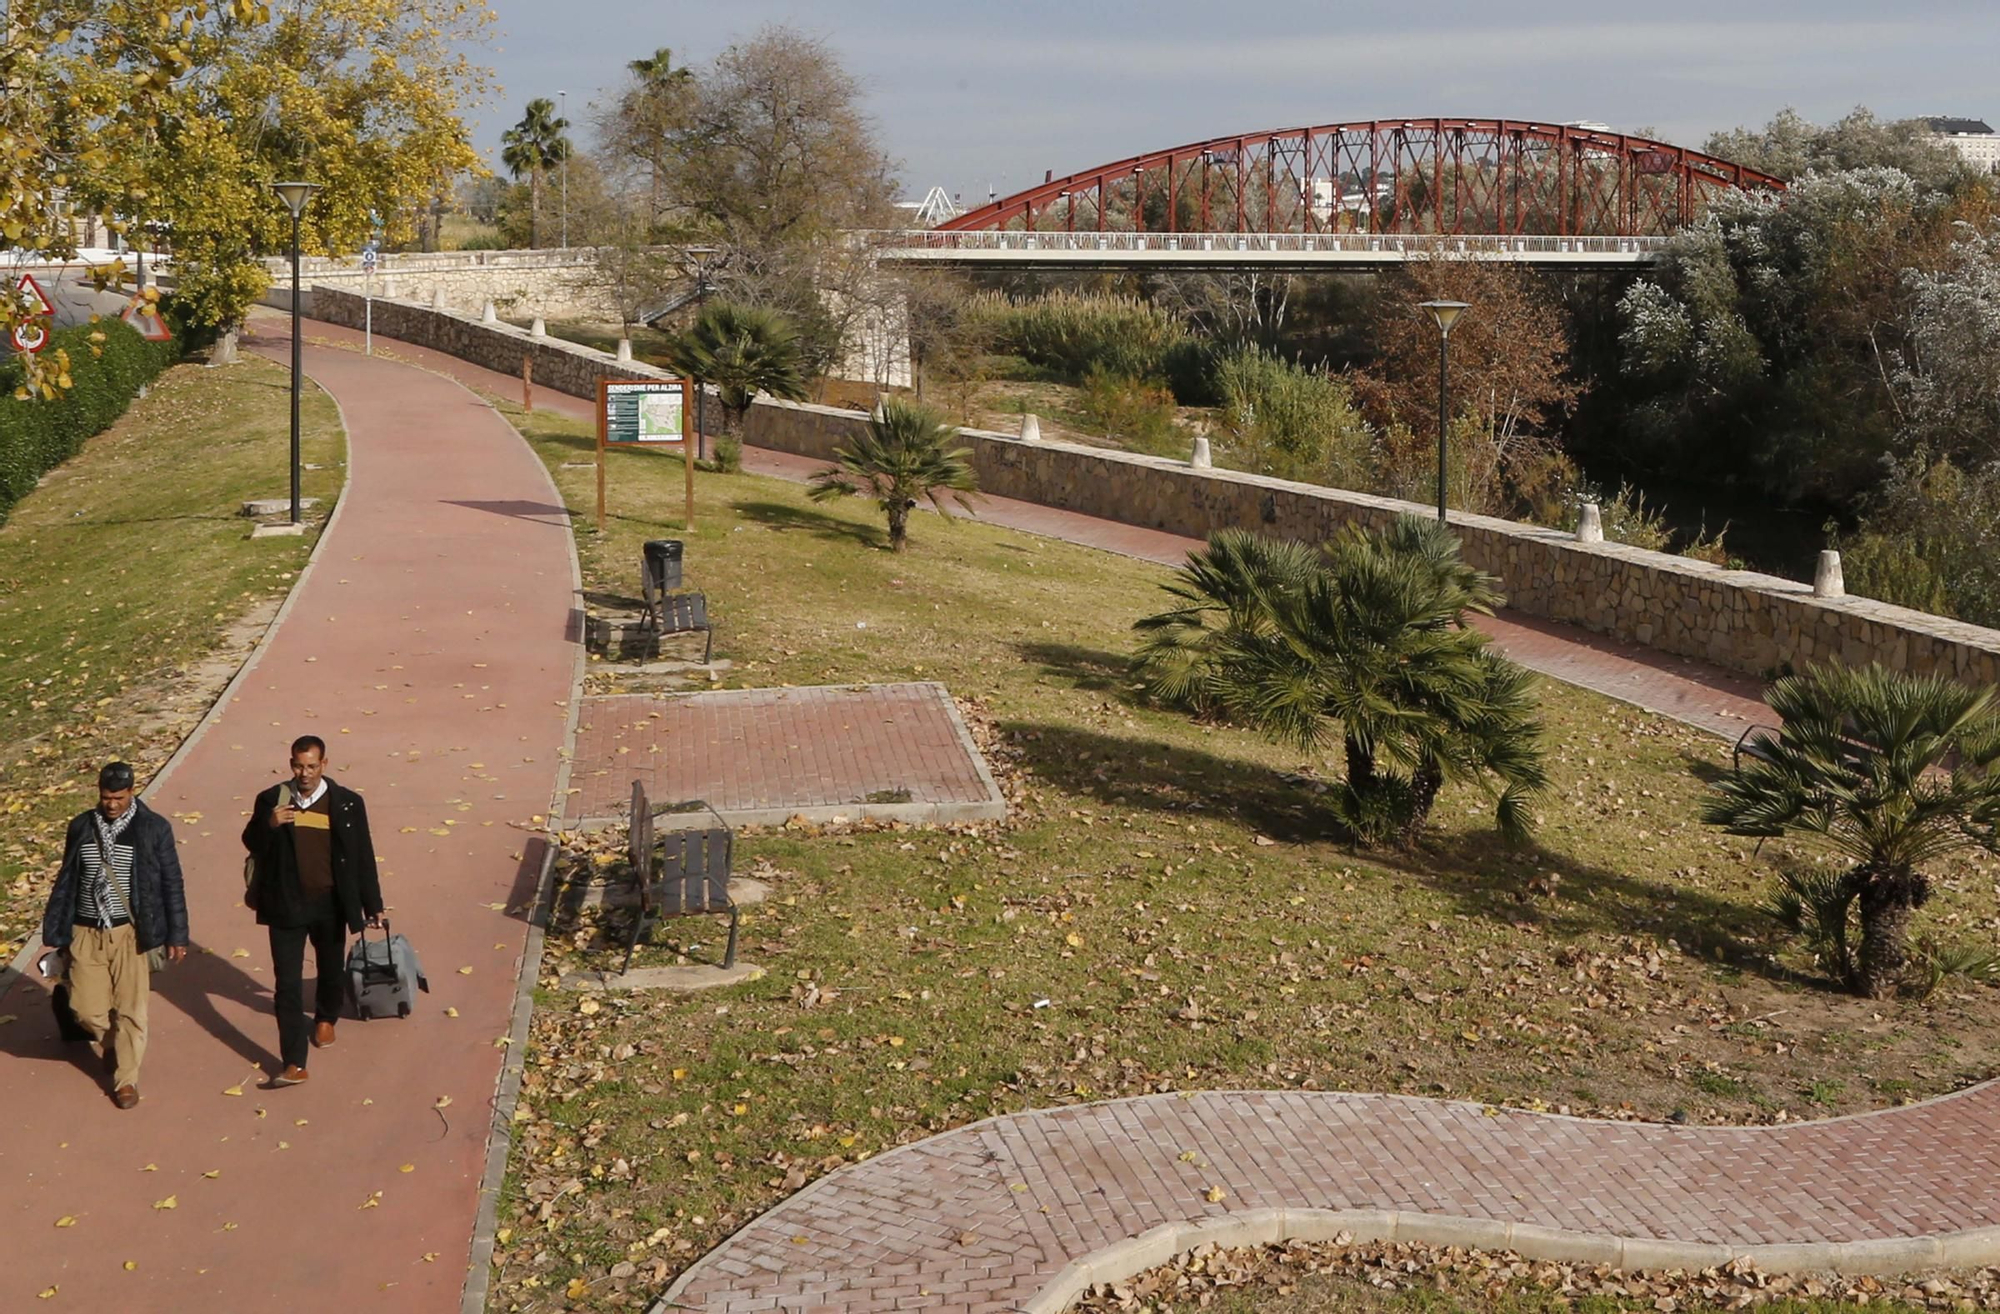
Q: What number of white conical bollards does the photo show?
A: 10